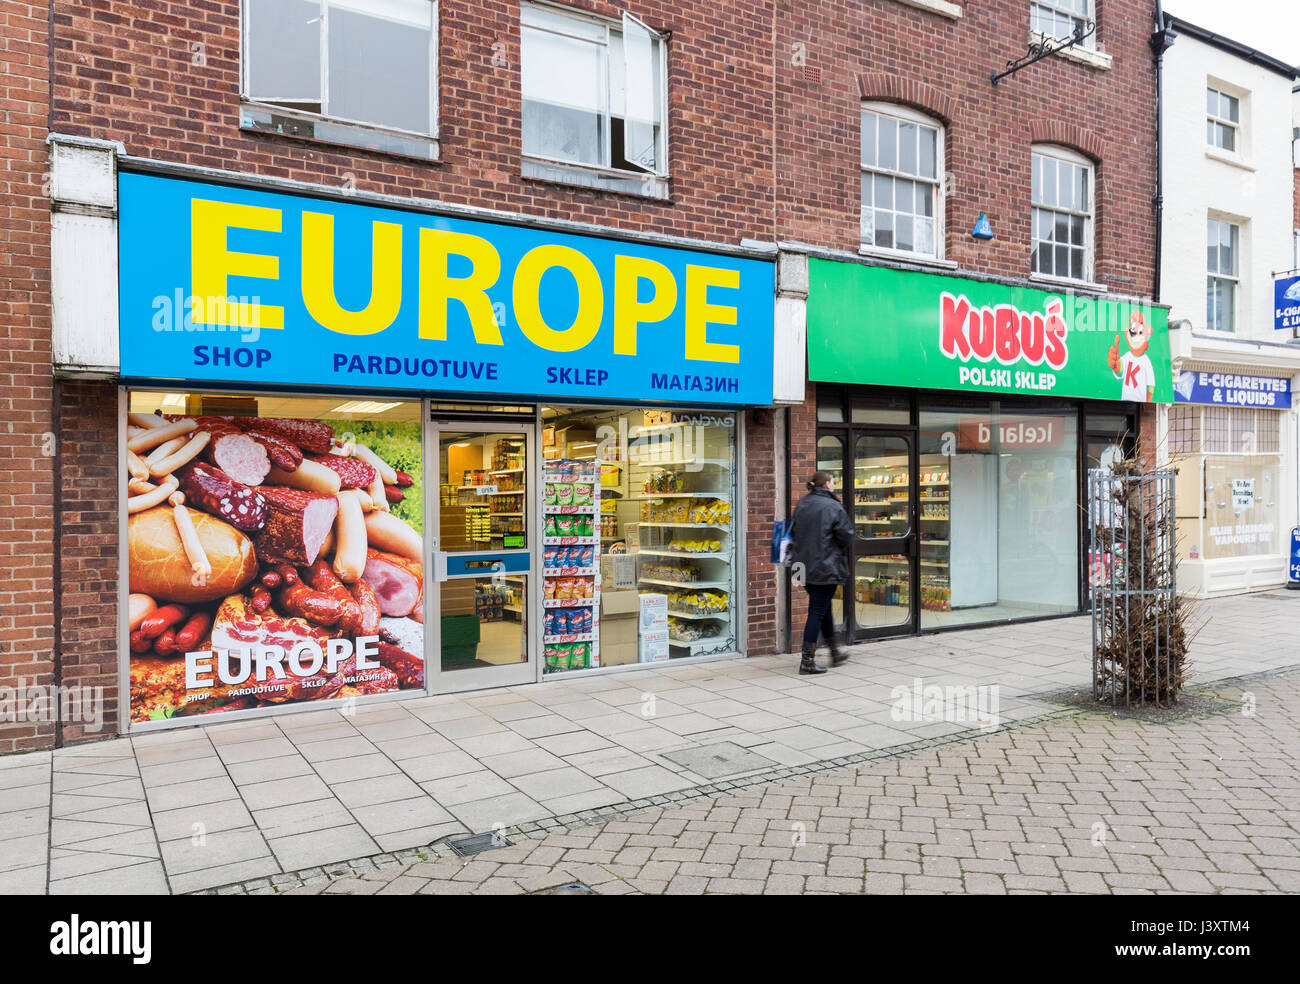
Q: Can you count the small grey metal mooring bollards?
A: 0